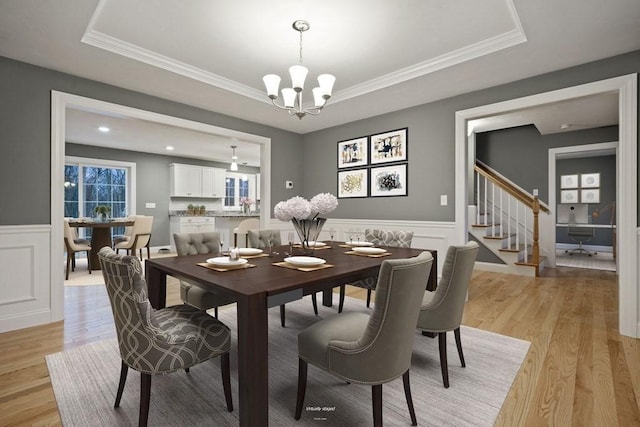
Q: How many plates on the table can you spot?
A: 6